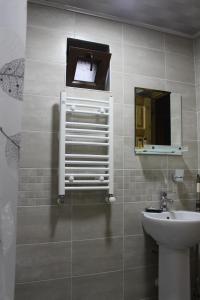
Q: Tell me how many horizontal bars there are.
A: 13